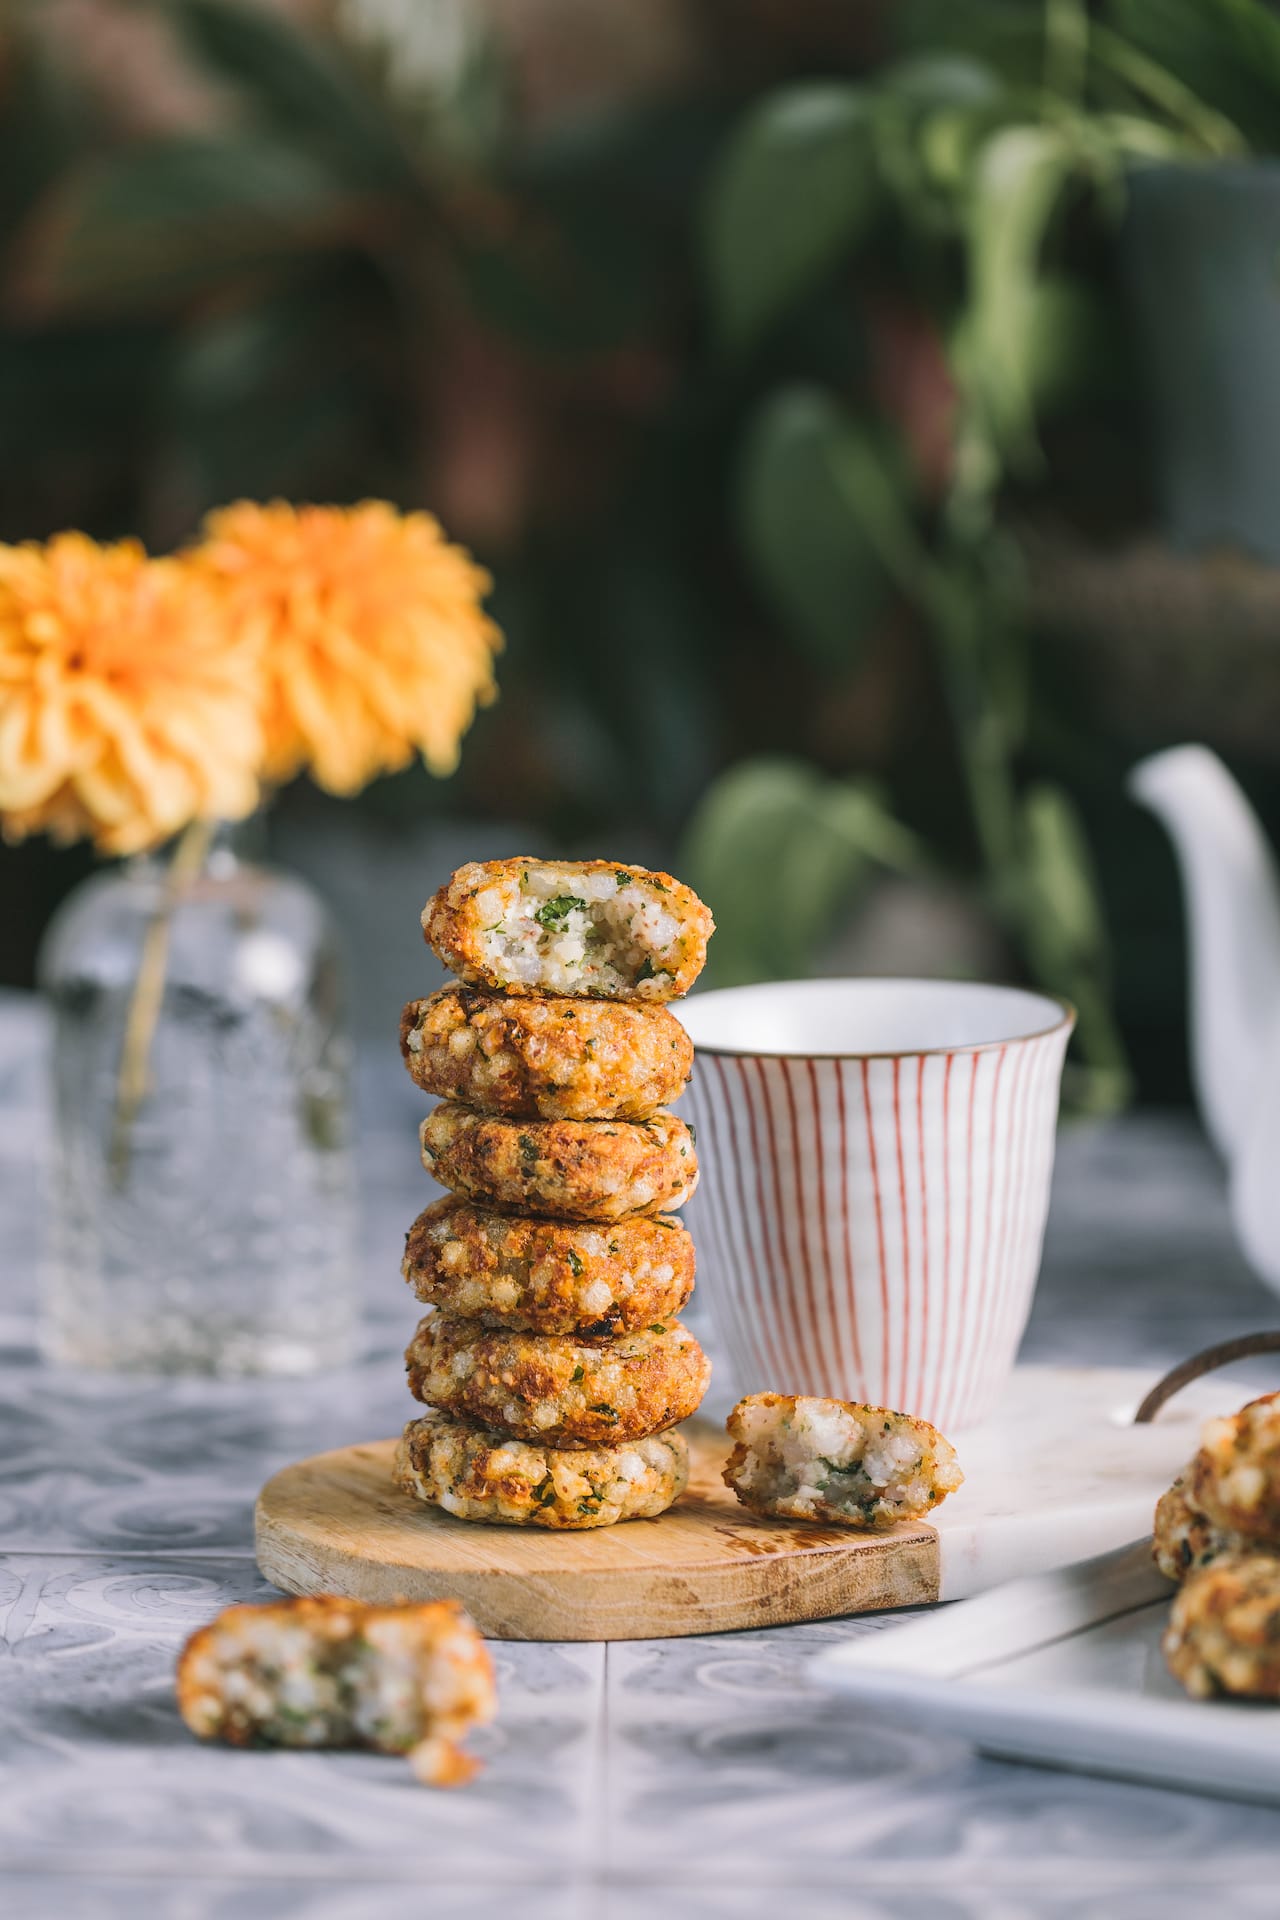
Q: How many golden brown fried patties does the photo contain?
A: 11